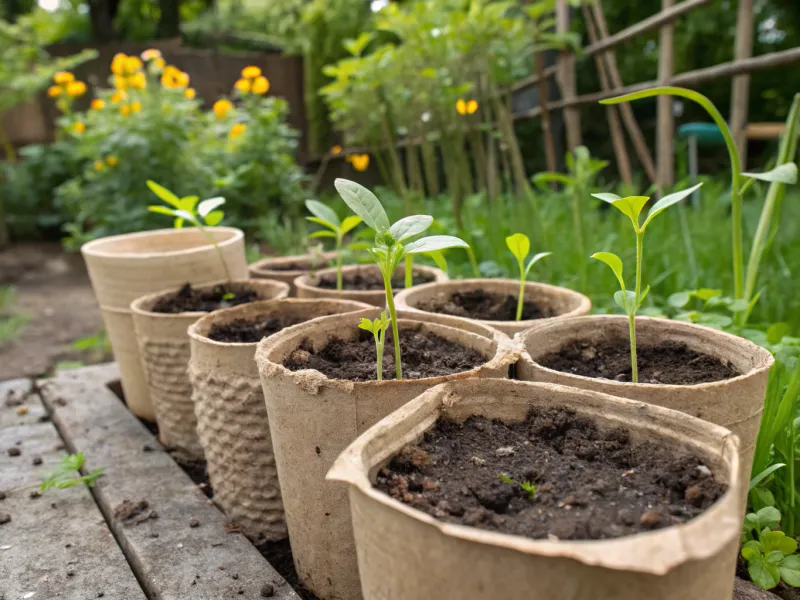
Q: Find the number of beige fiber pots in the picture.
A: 9